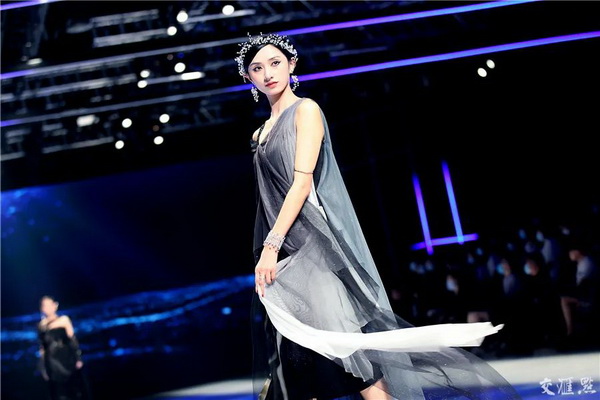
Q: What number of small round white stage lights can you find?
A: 12